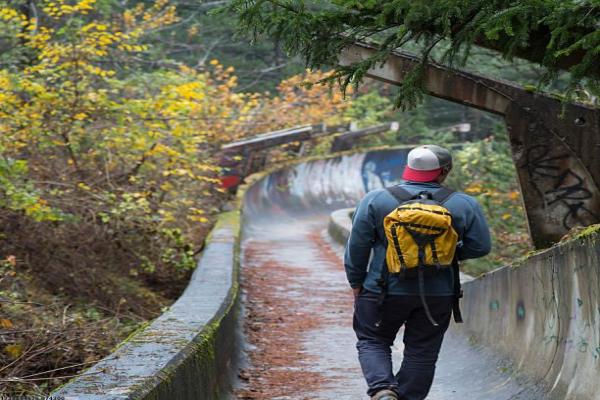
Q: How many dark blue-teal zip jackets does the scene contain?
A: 1